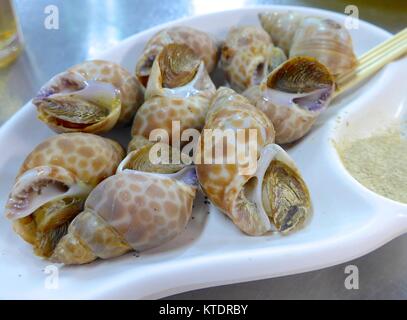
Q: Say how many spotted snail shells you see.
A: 9